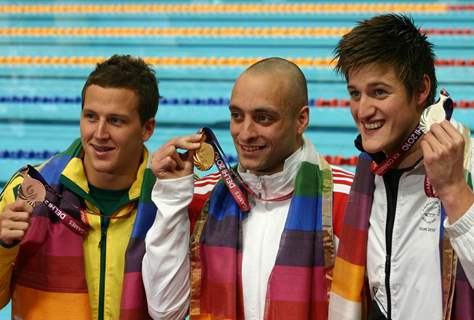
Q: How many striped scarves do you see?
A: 3